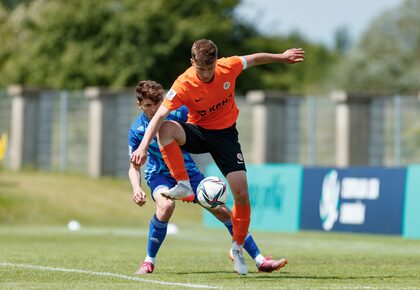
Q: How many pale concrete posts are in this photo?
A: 4